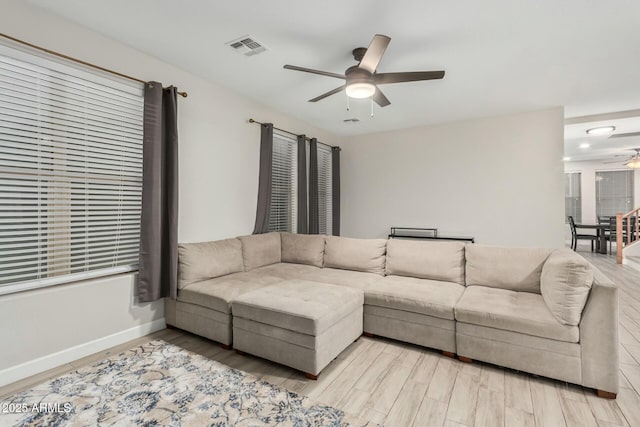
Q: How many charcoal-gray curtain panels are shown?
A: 5